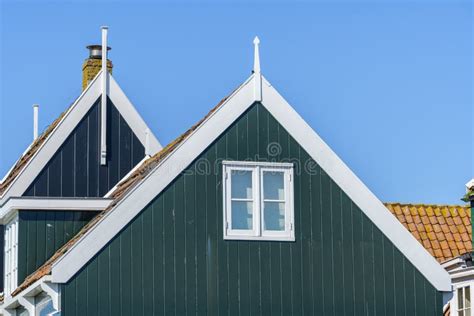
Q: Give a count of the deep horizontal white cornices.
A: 1